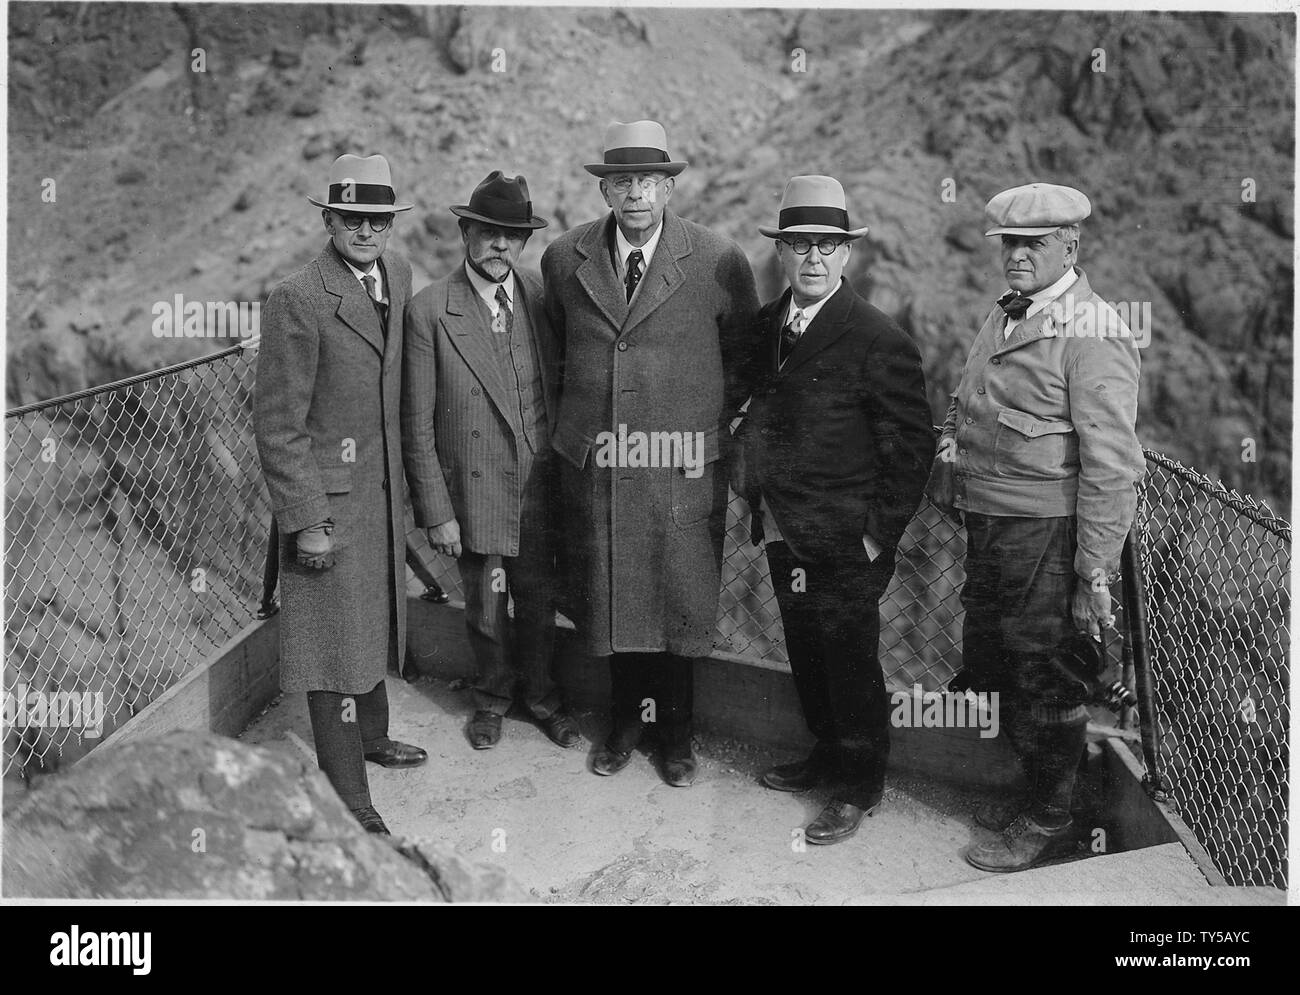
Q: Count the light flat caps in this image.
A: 1